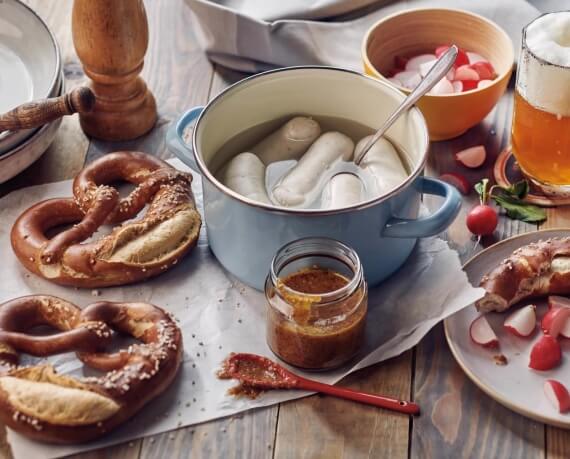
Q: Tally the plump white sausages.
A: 5